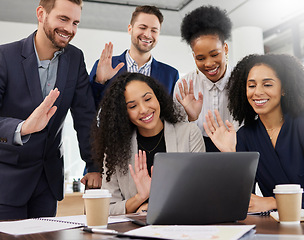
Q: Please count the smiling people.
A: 5